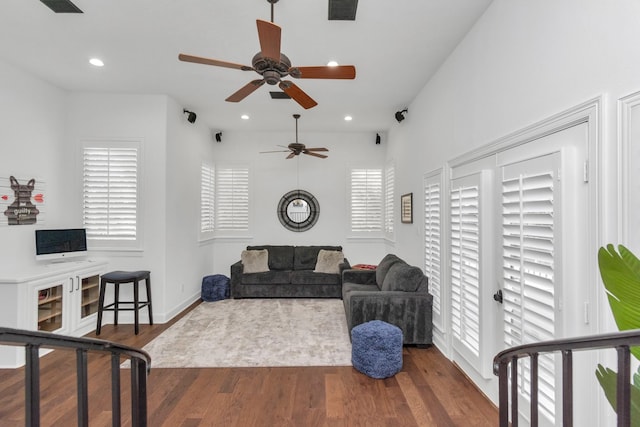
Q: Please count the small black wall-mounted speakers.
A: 4